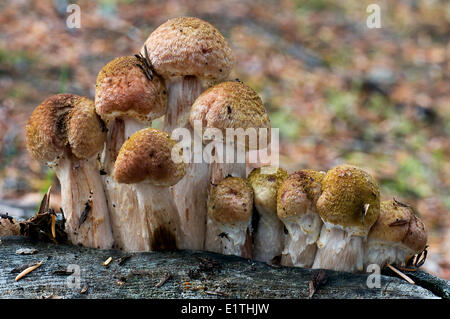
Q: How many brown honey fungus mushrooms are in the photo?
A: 10